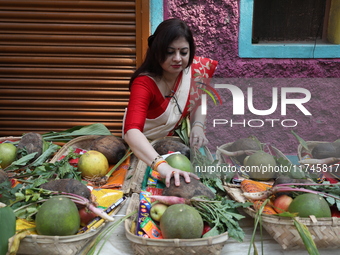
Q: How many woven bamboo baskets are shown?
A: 8